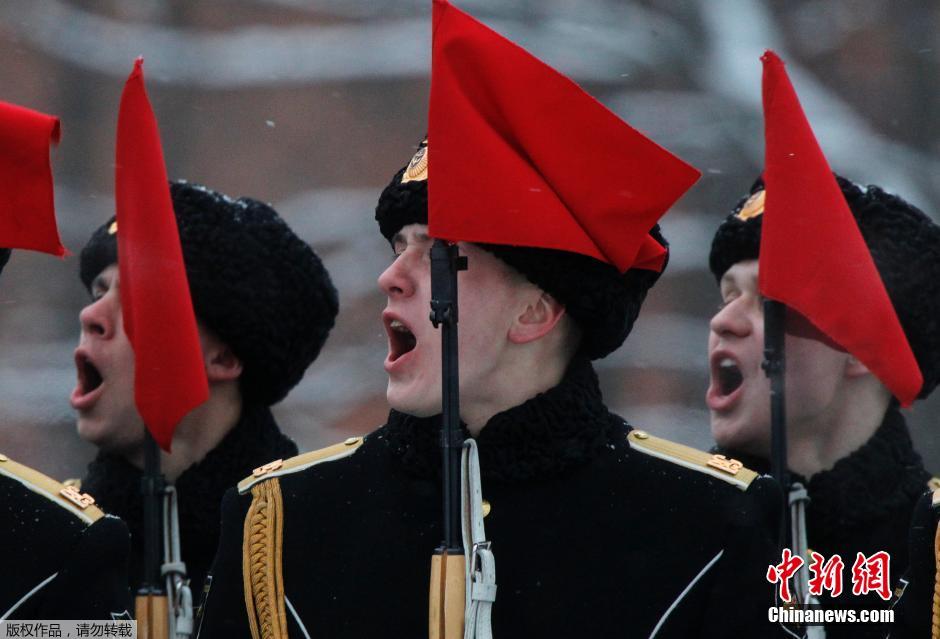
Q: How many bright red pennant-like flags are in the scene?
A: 4